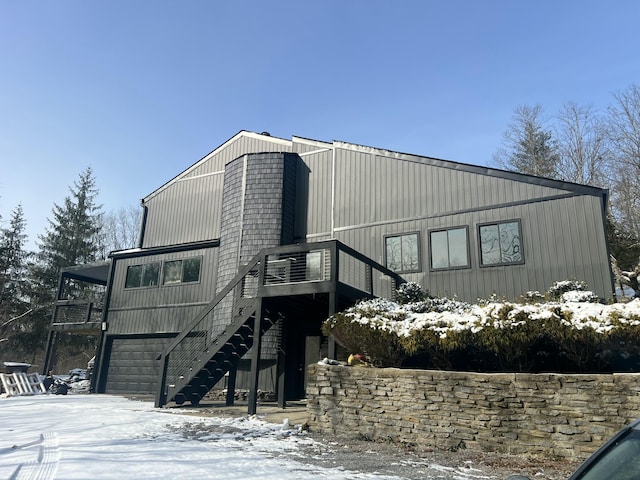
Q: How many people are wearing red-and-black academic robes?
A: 0